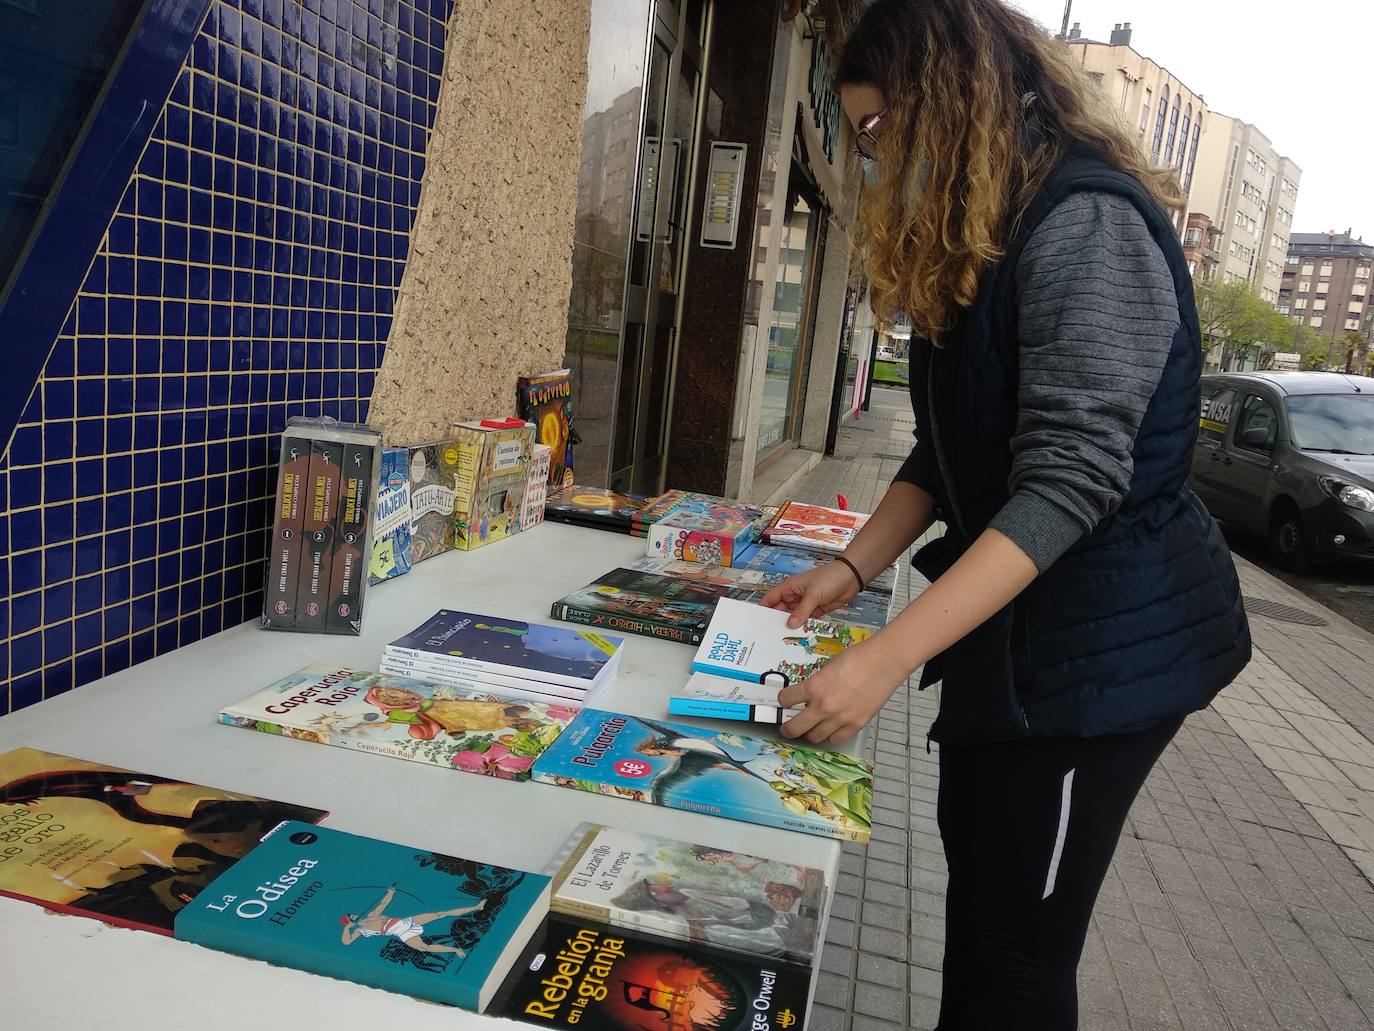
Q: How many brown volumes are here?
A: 3